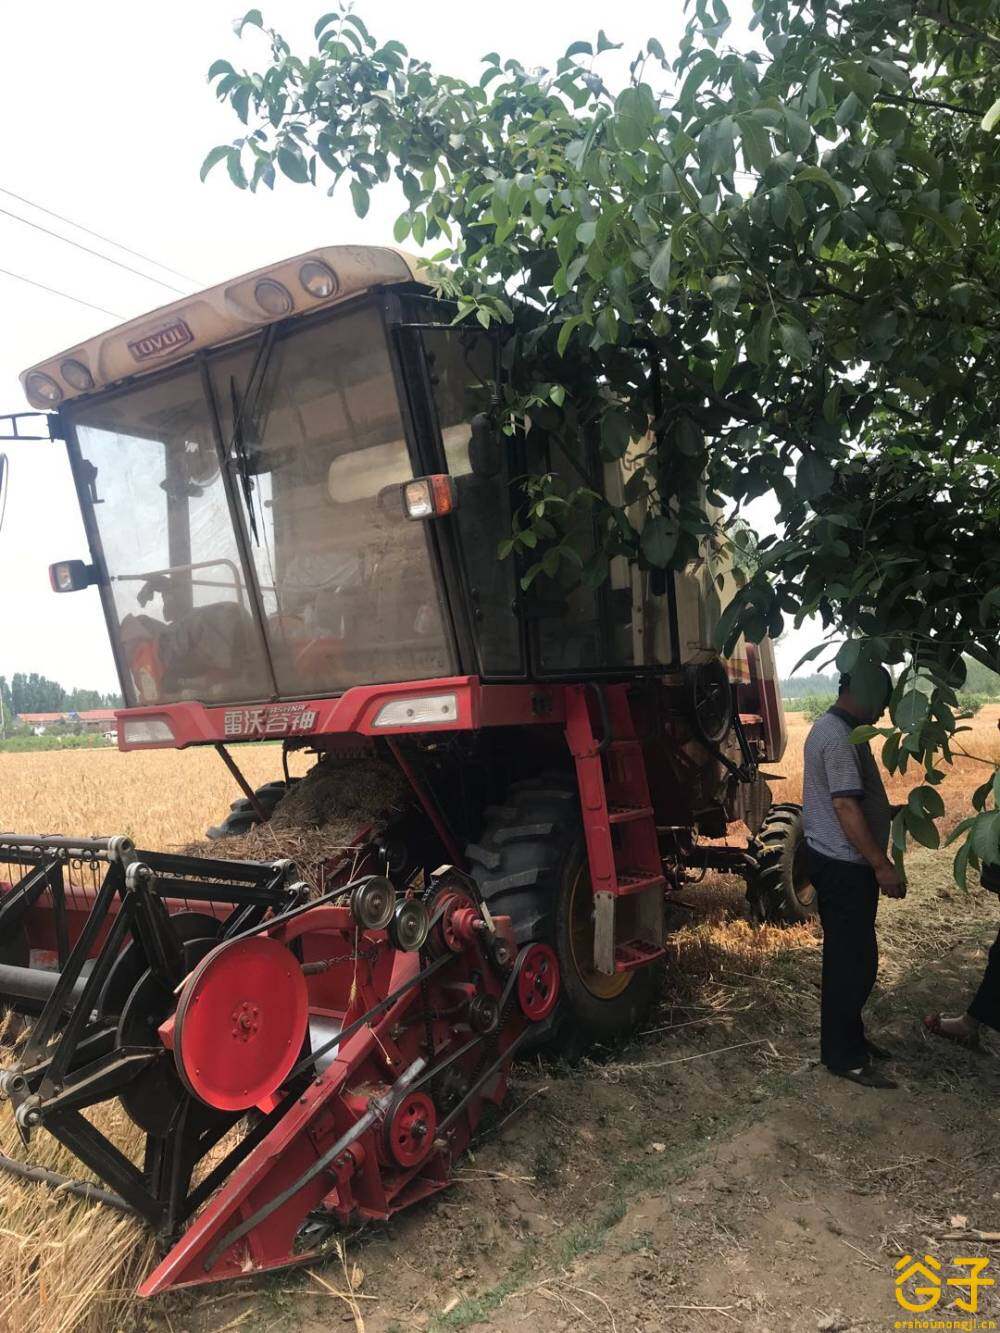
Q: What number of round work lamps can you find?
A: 4